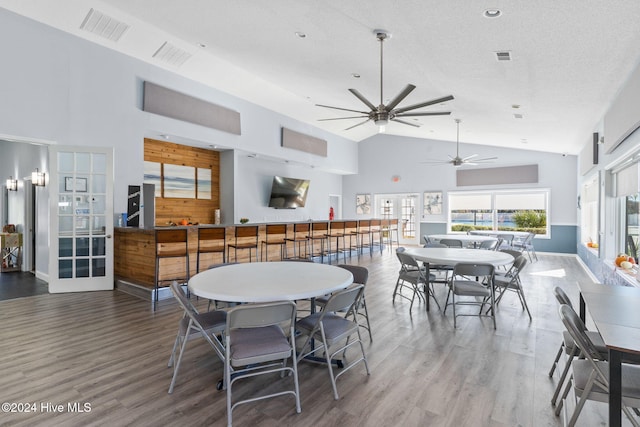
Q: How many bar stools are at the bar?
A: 12